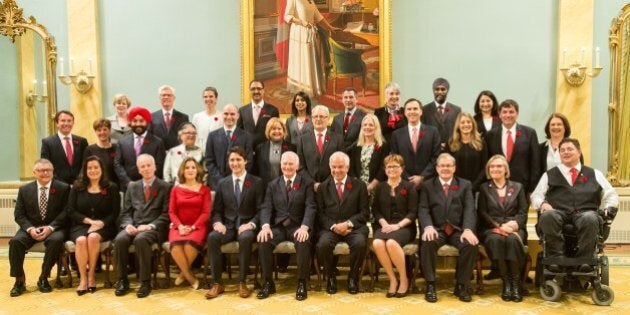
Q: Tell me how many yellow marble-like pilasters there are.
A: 2